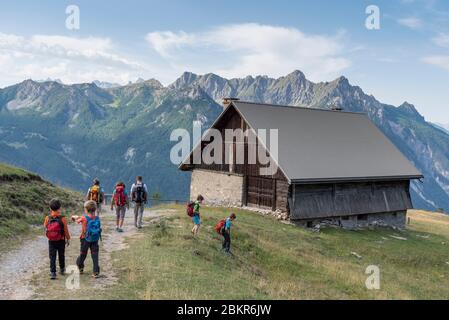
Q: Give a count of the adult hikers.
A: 3